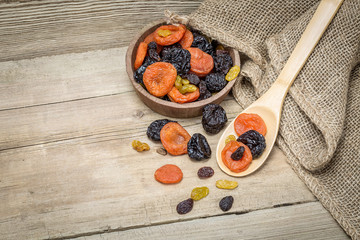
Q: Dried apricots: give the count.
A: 11